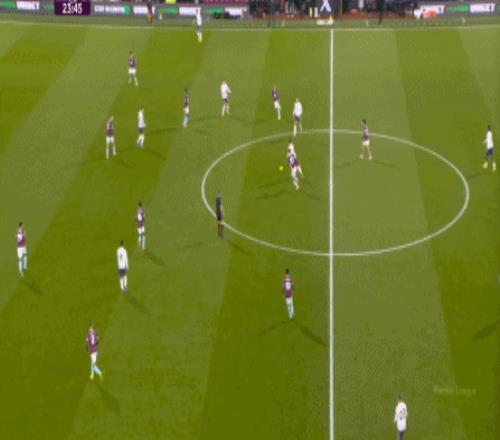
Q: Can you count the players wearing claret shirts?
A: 10